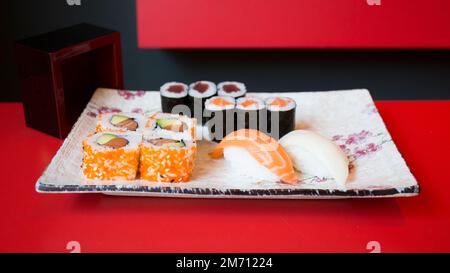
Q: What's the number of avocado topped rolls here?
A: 4